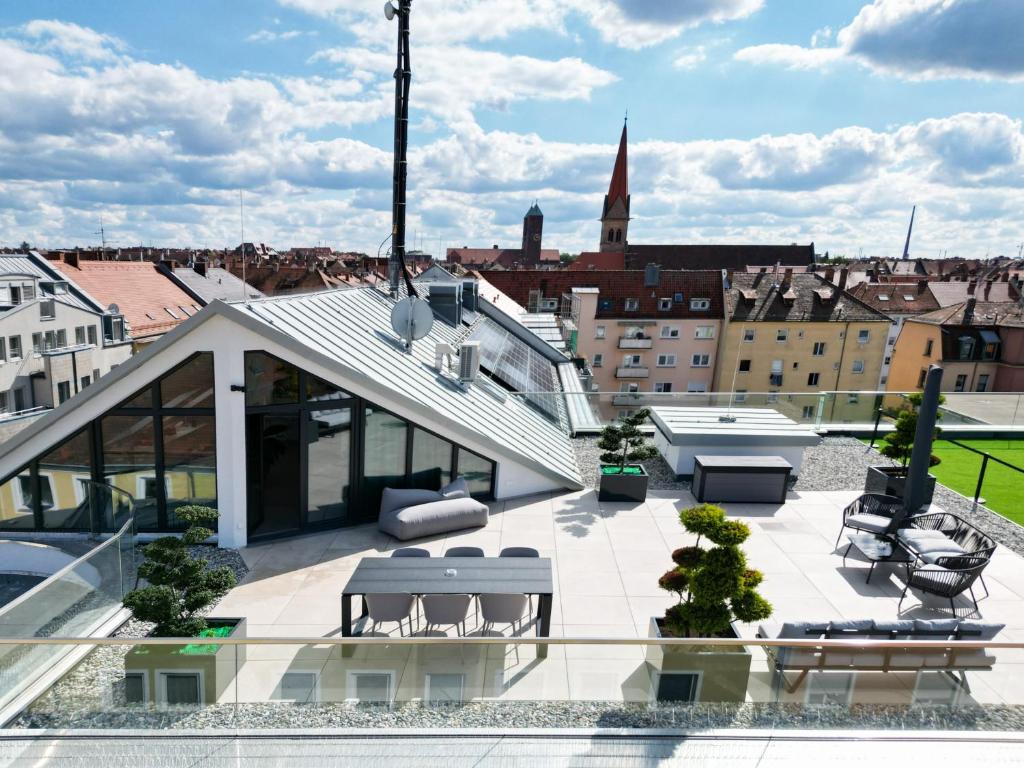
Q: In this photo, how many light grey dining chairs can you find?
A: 6